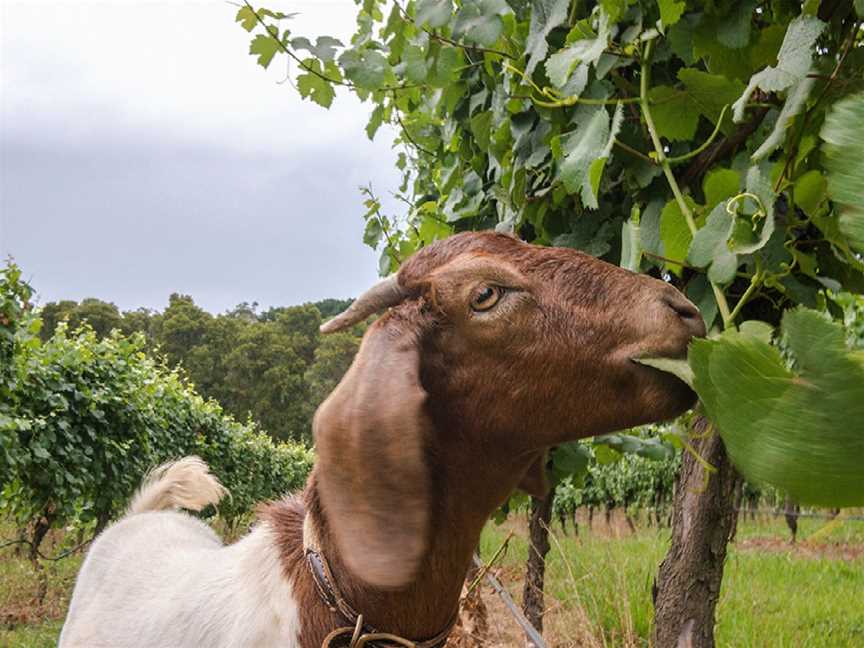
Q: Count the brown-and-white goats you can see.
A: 1